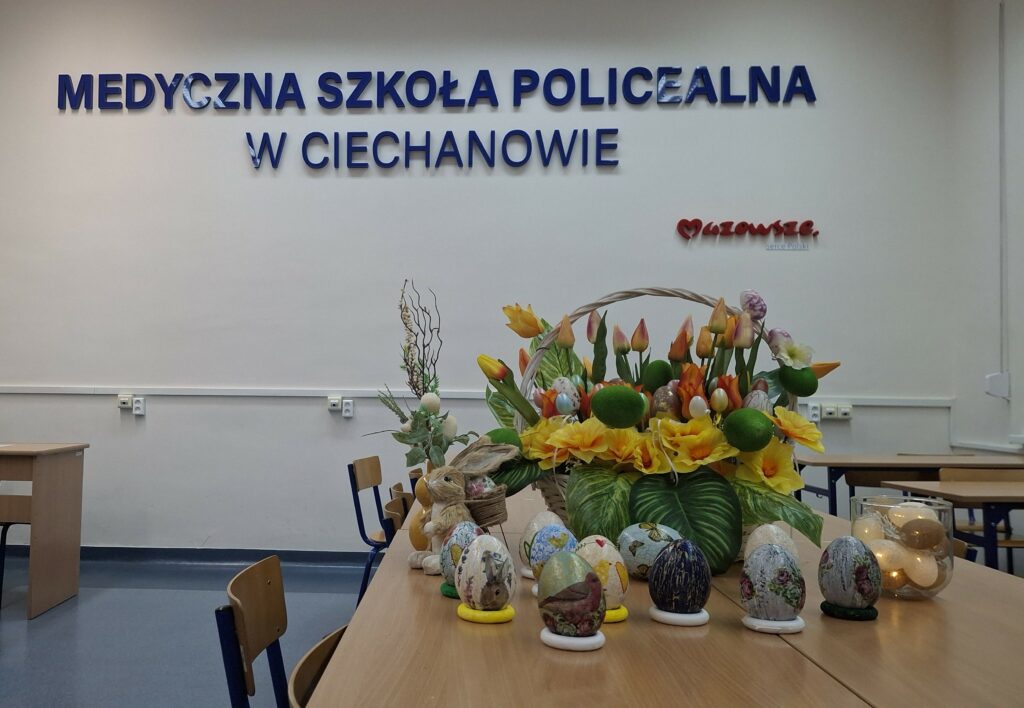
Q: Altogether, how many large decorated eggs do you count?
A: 11